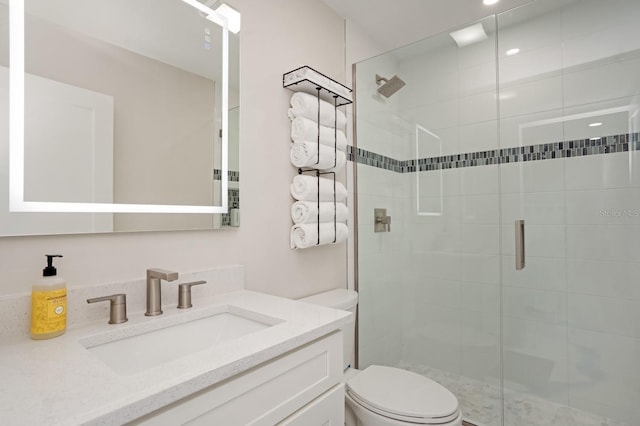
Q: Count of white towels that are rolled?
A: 6